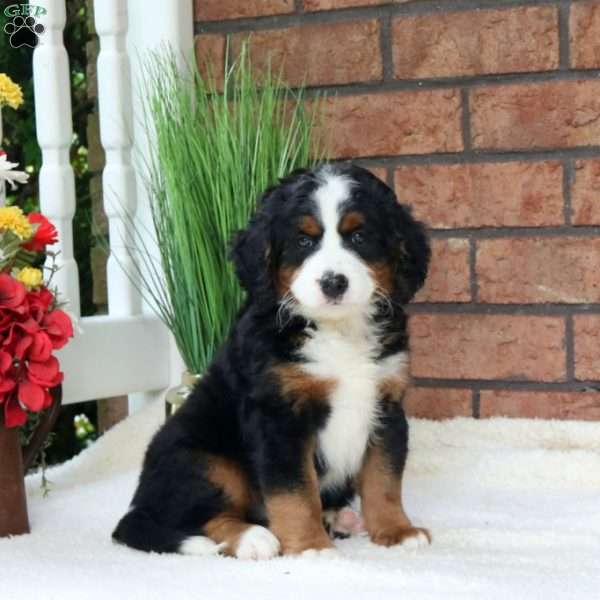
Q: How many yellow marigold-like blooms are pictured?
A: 3